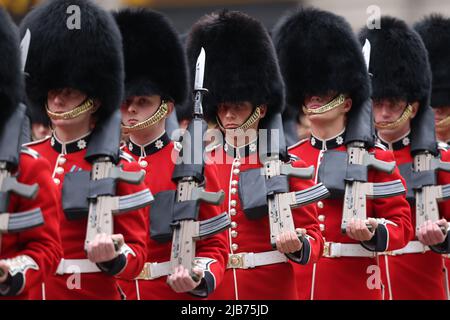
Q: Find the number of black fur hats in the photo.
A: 7